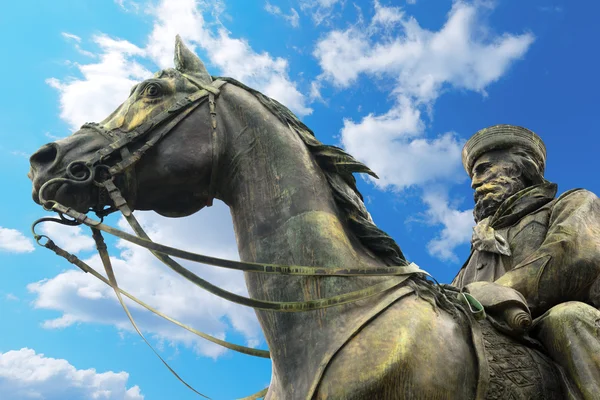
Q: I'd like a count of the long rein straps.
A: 4